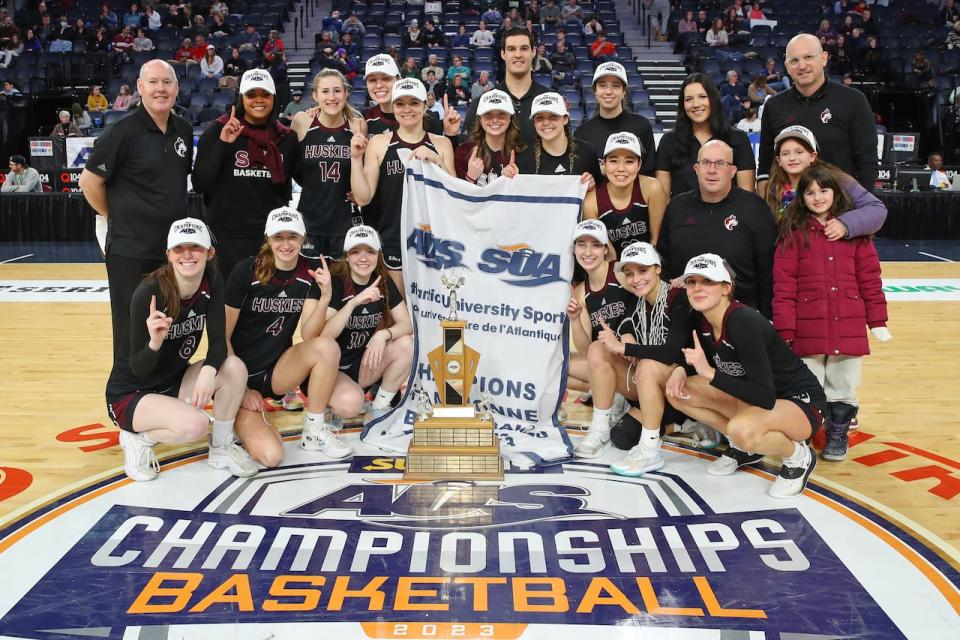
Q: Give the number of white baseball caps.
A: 14